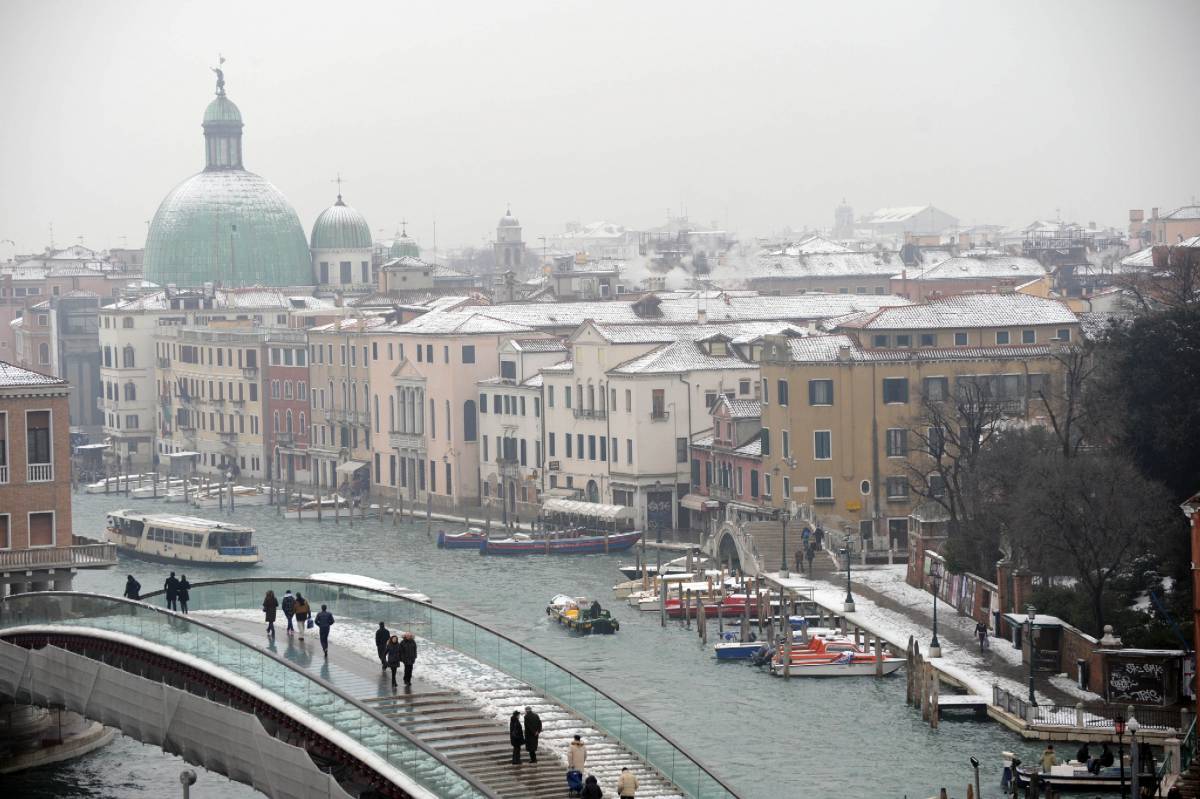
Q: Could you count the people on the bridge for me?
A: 15